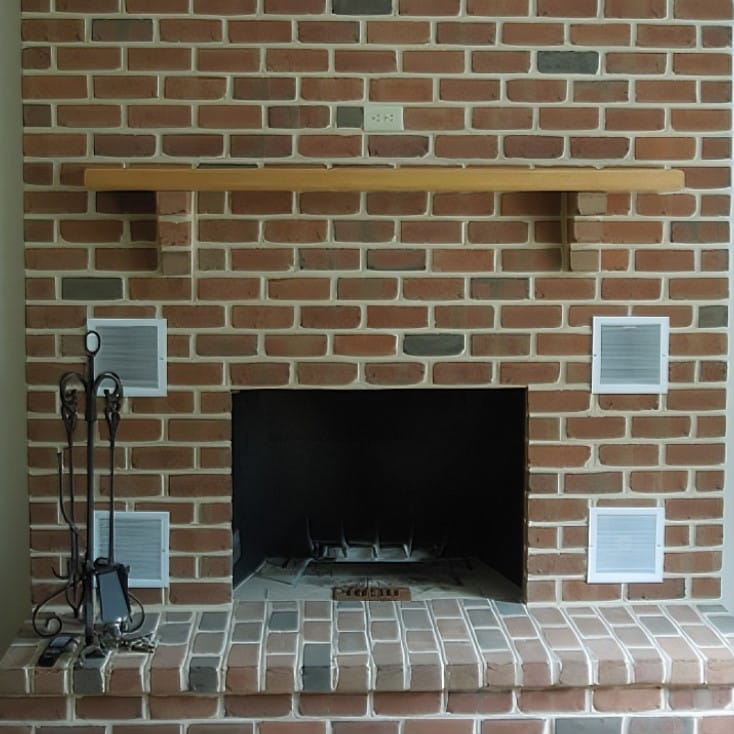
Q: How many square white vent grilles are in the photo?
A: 4